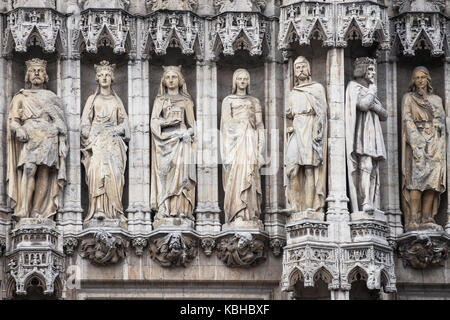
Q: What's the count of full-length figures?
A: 7